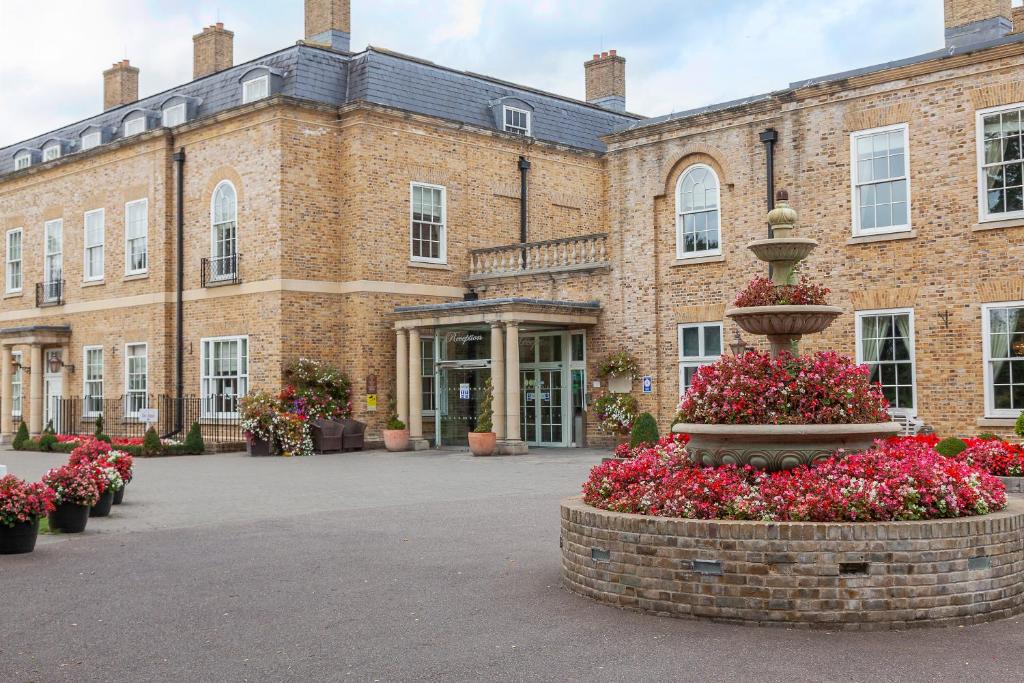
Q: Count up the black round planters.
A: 4